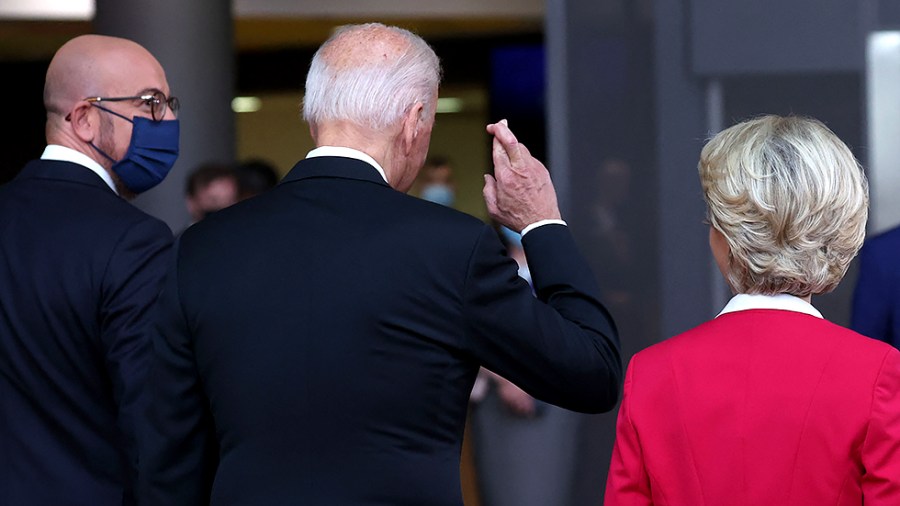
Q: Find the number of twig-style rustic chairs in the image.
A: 0